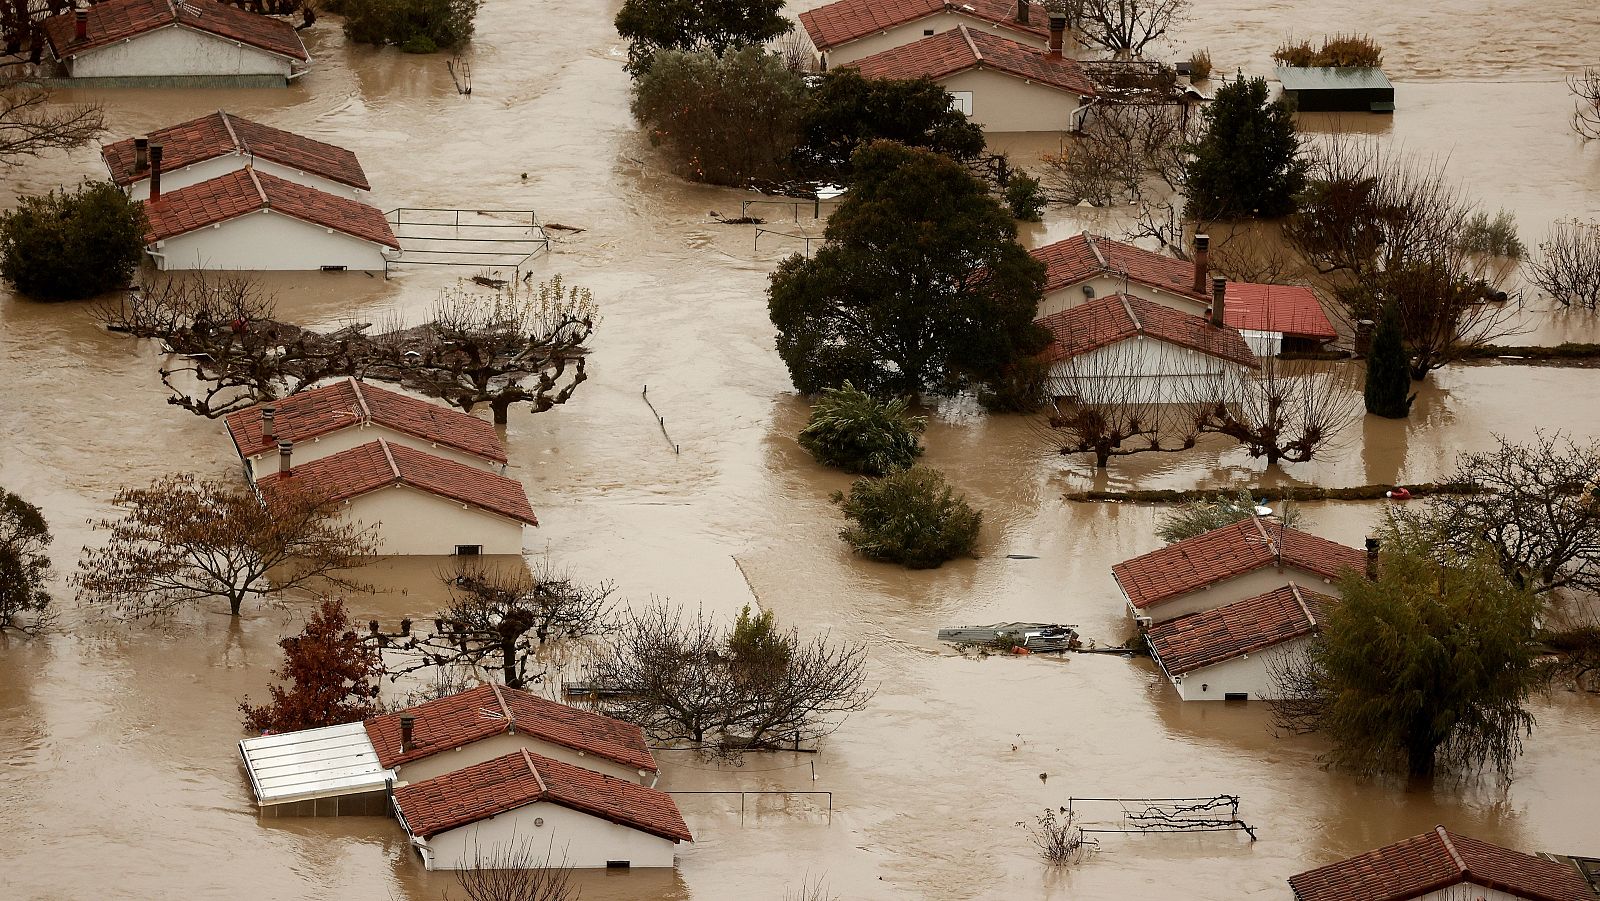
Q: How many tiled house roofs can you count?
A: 14